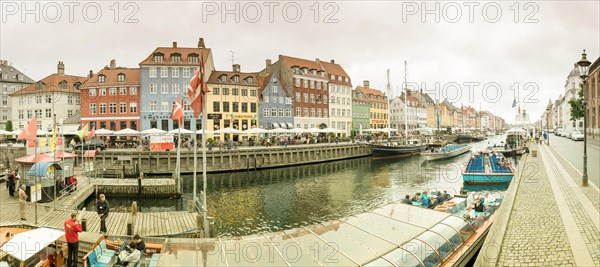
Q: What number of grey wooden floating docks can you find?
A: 2